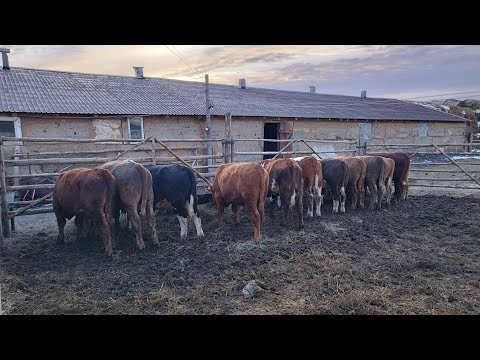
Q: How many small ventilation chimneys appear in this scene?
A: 5